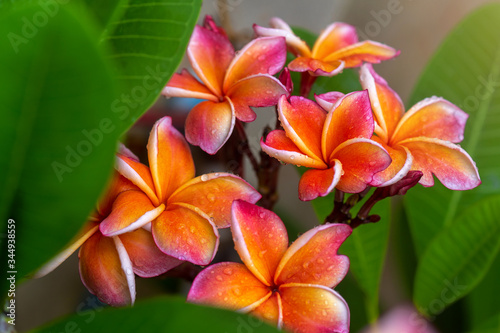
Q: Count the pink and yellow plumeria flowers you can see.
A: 7